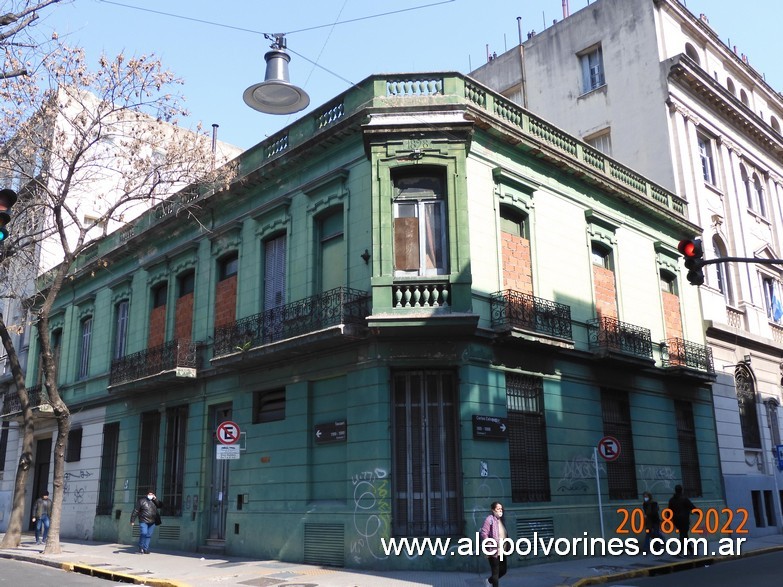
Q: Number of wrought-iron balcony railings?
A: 6